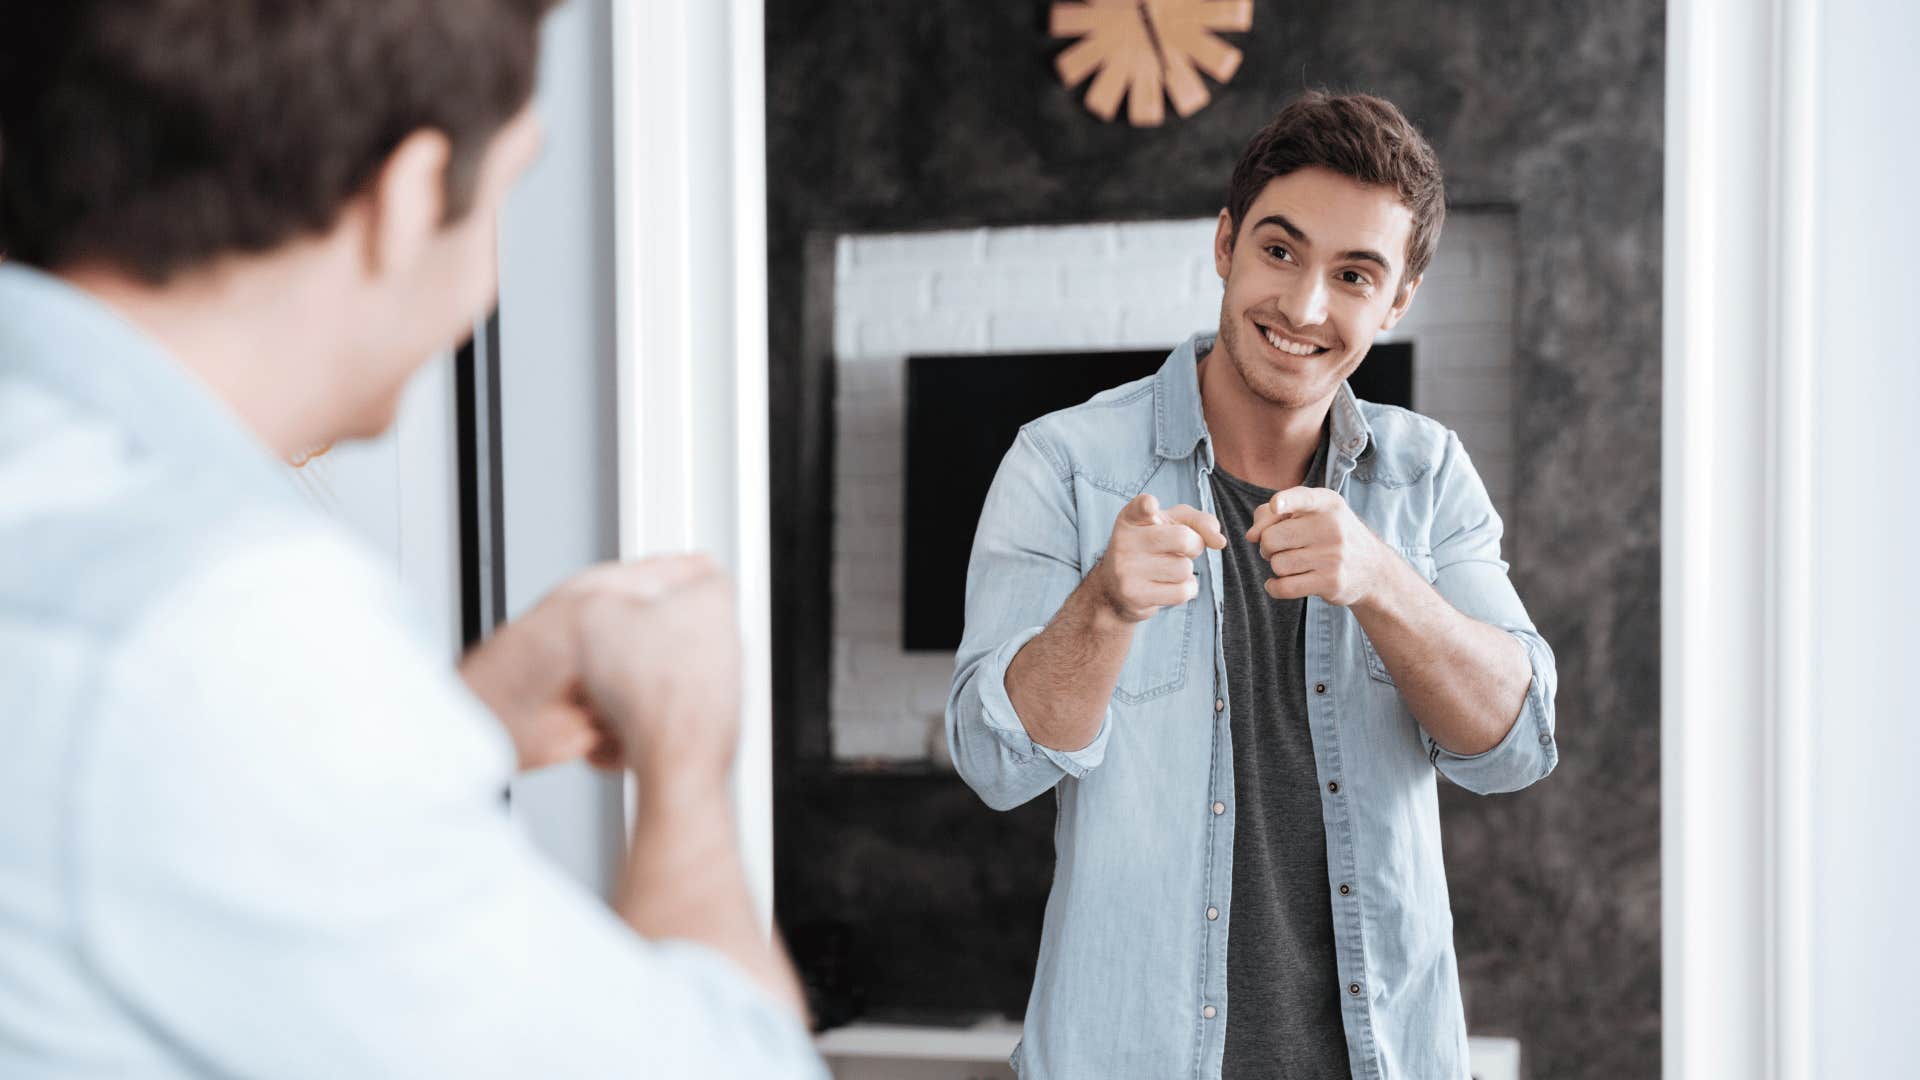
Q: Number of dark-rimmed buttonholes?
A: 4